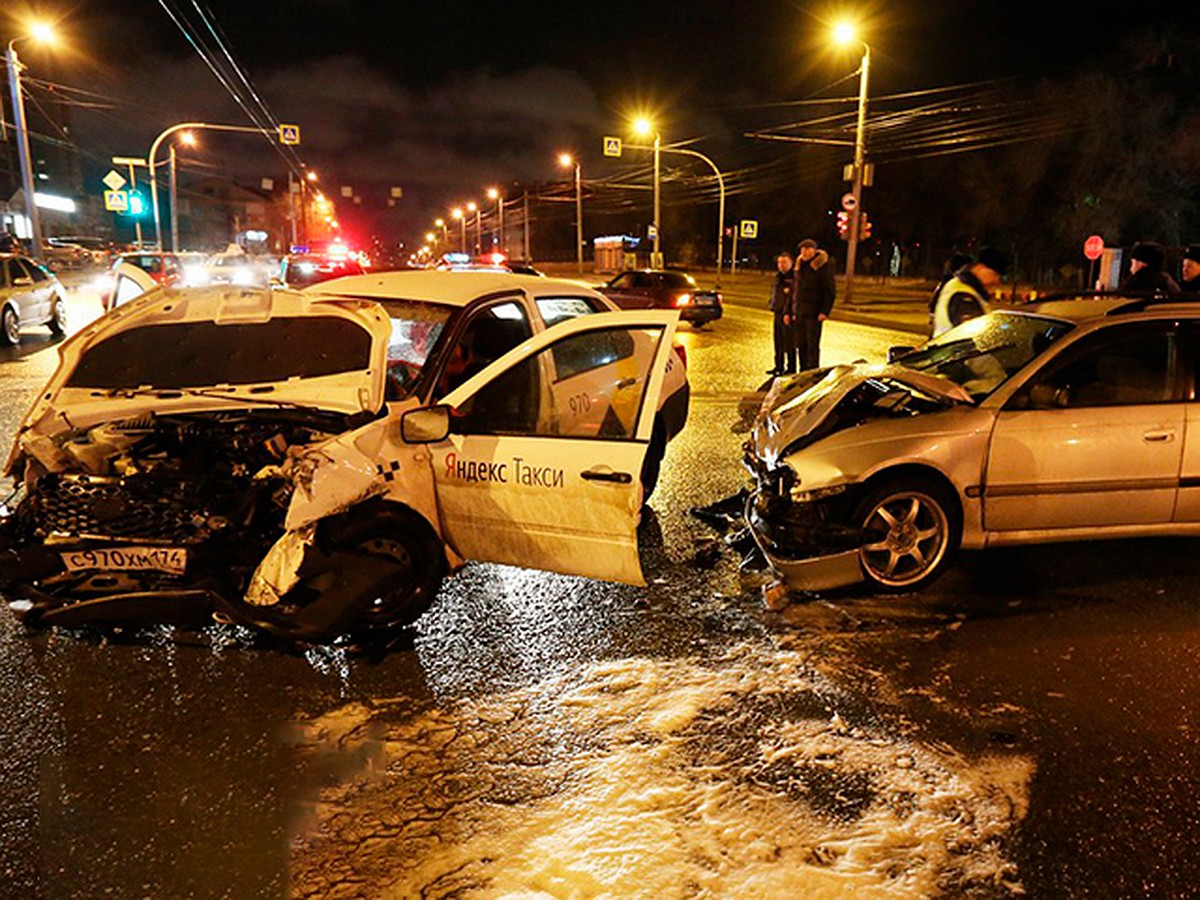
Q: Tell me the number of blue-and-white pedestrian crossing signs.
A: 4